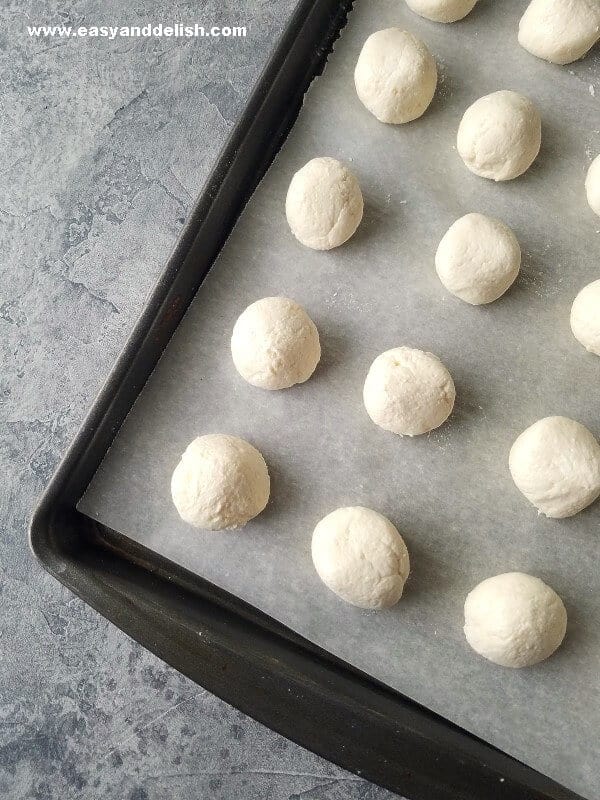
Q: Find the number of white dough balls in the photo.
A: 14